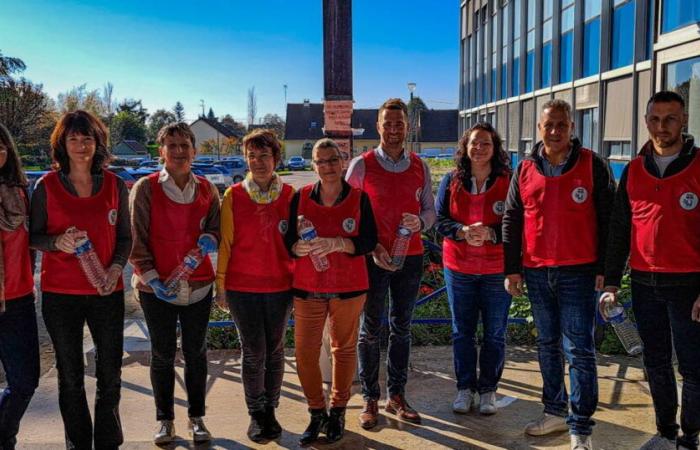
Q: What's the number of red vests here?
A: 9